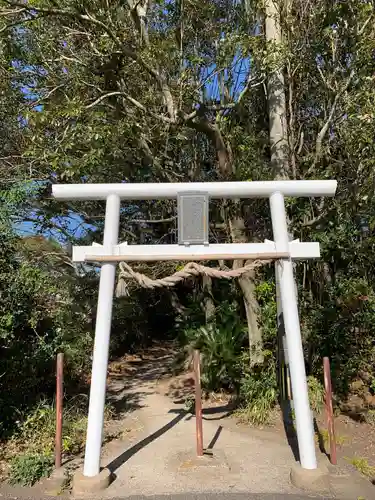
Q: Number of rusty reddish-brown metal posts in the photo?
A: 3